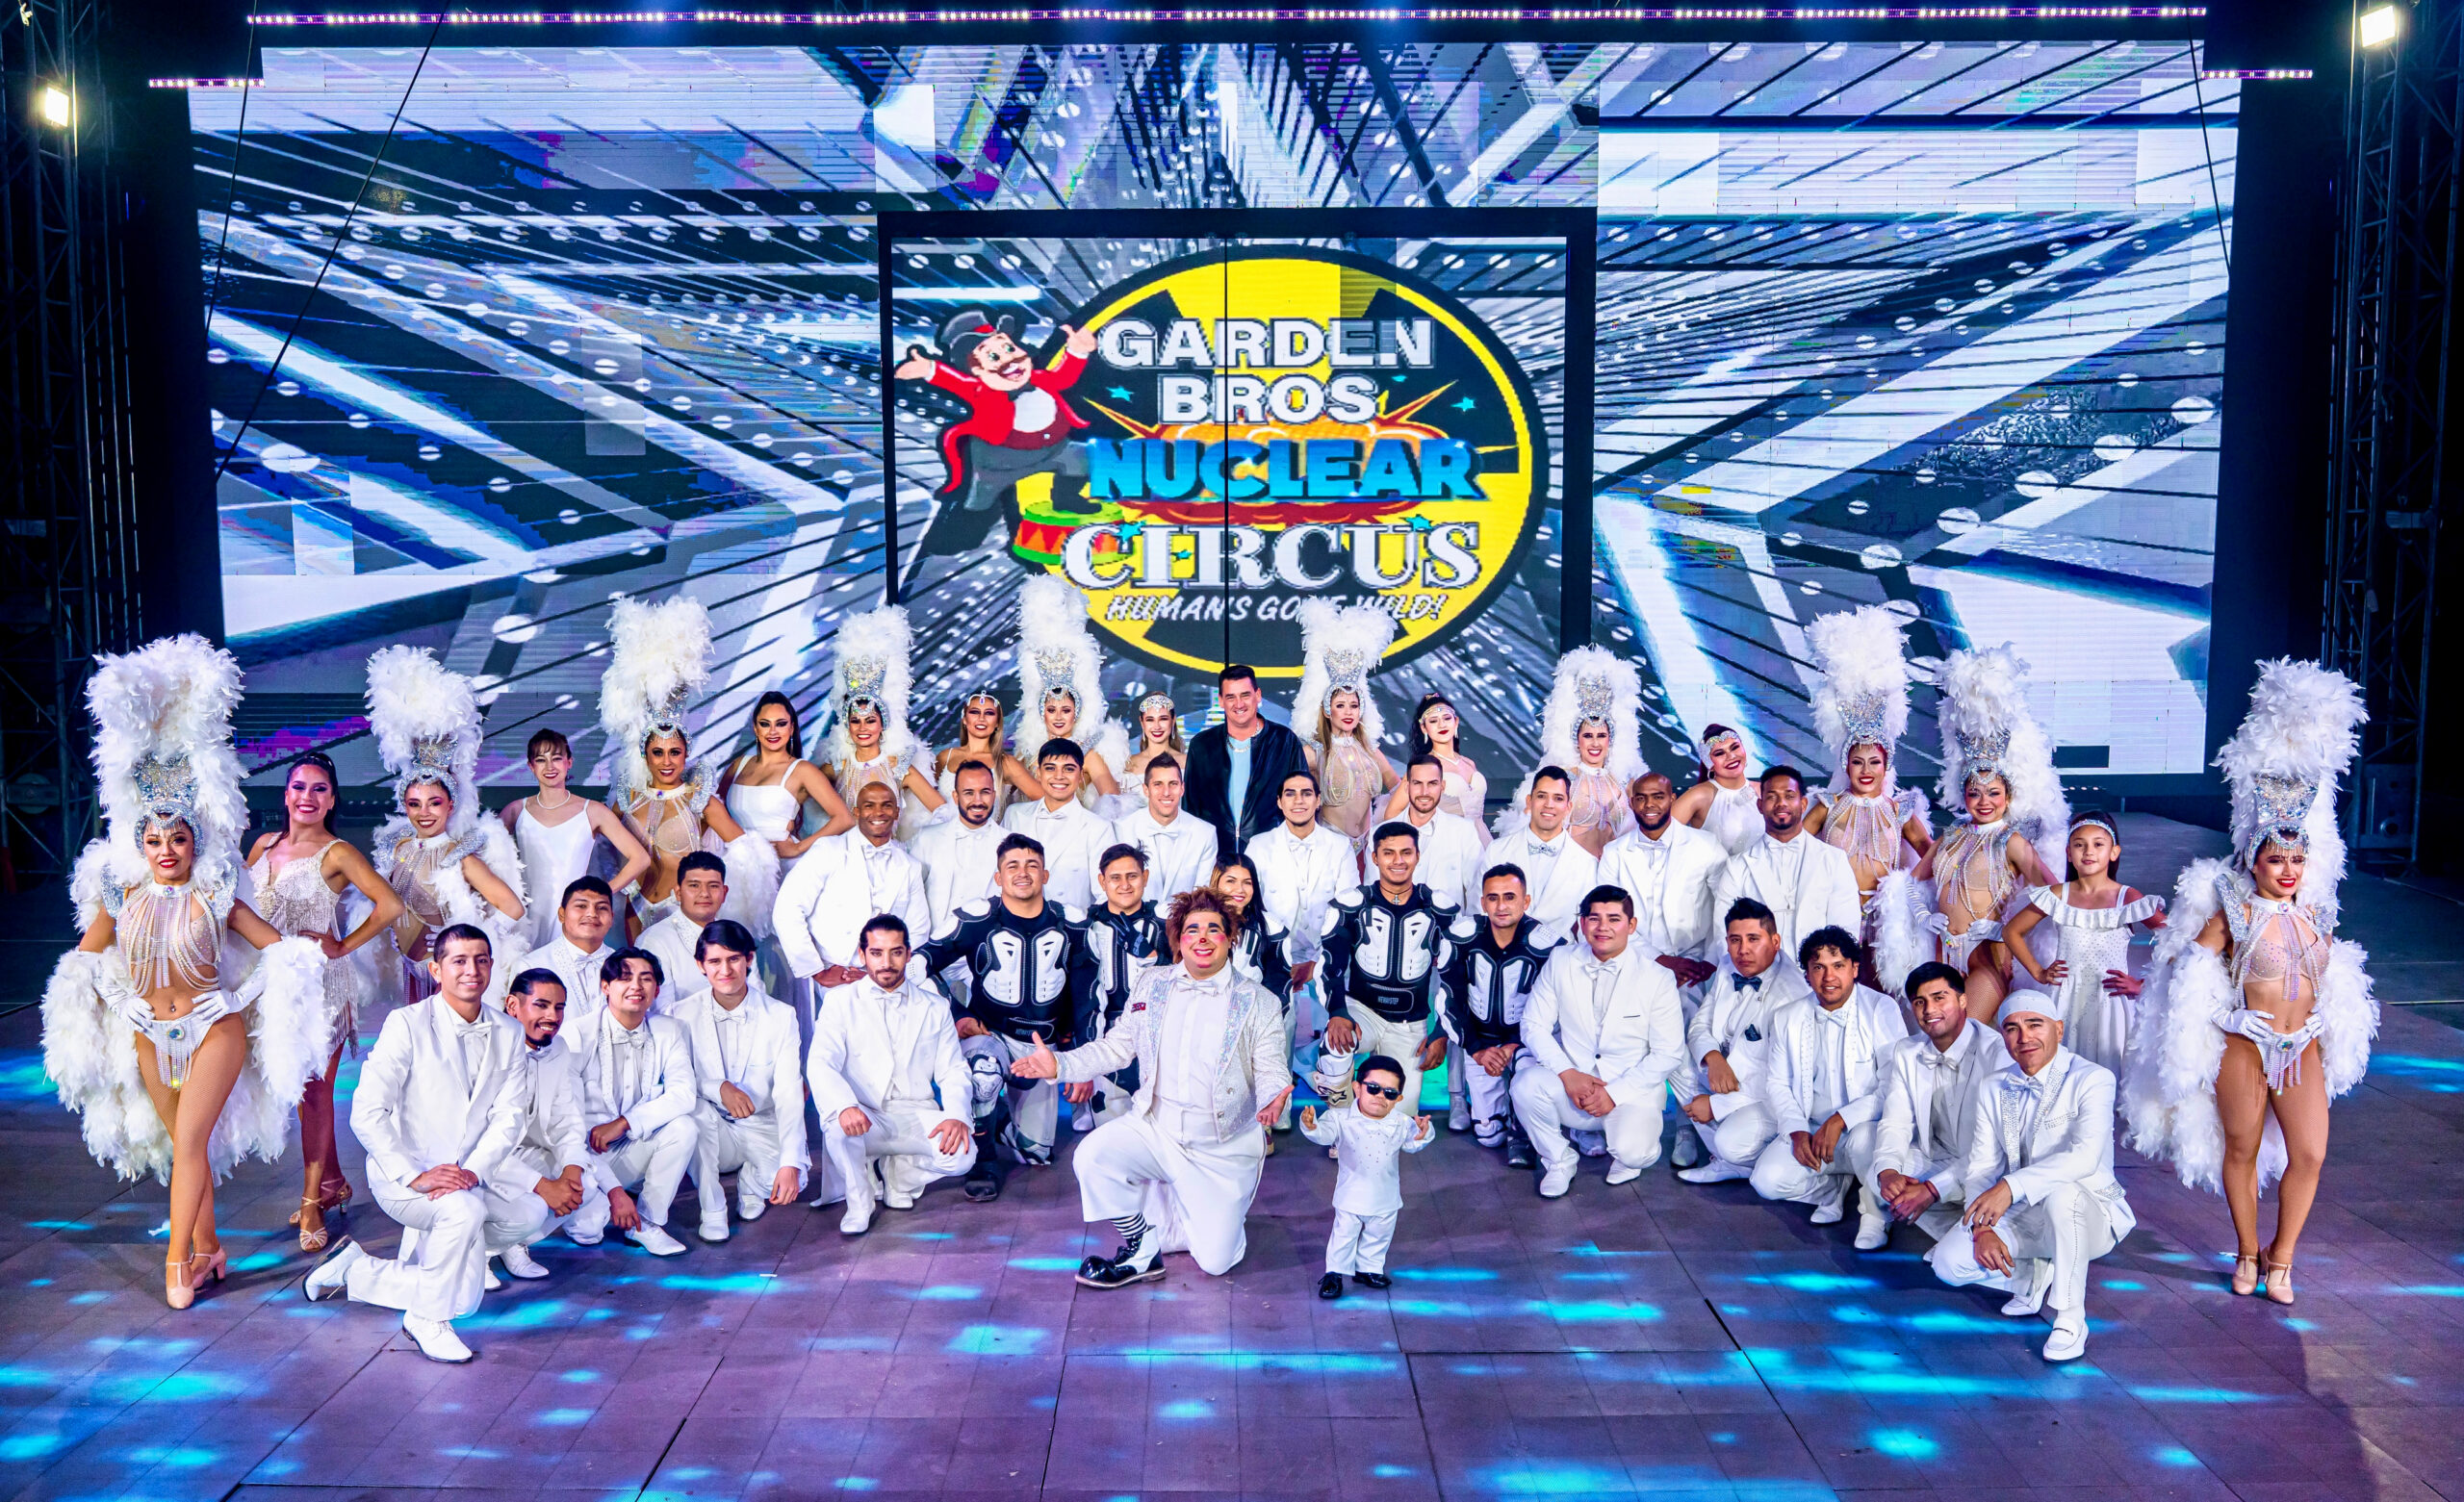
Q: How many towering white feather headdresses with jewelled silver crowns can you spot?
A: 10